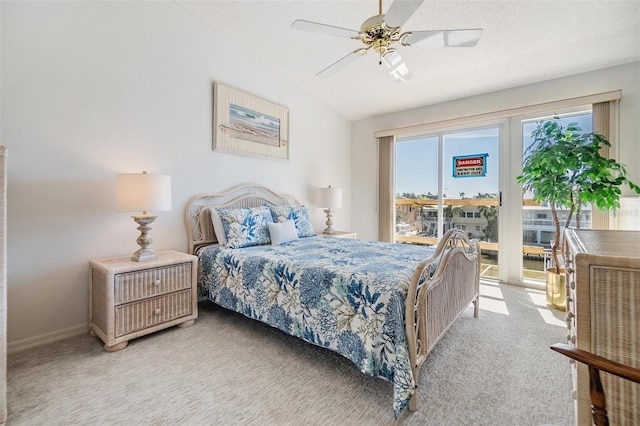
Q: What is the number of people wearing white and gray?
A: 0